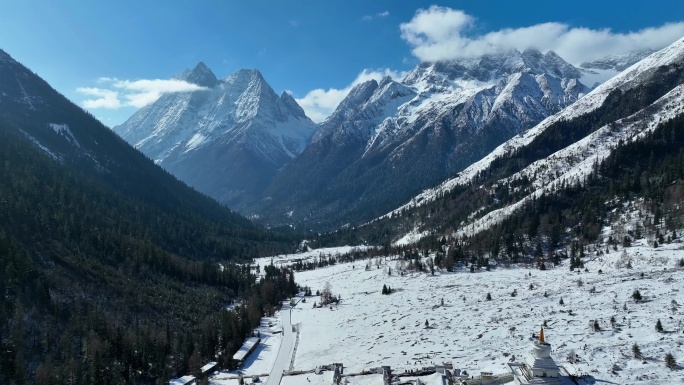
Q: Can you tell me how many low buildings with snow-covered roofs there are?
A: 3